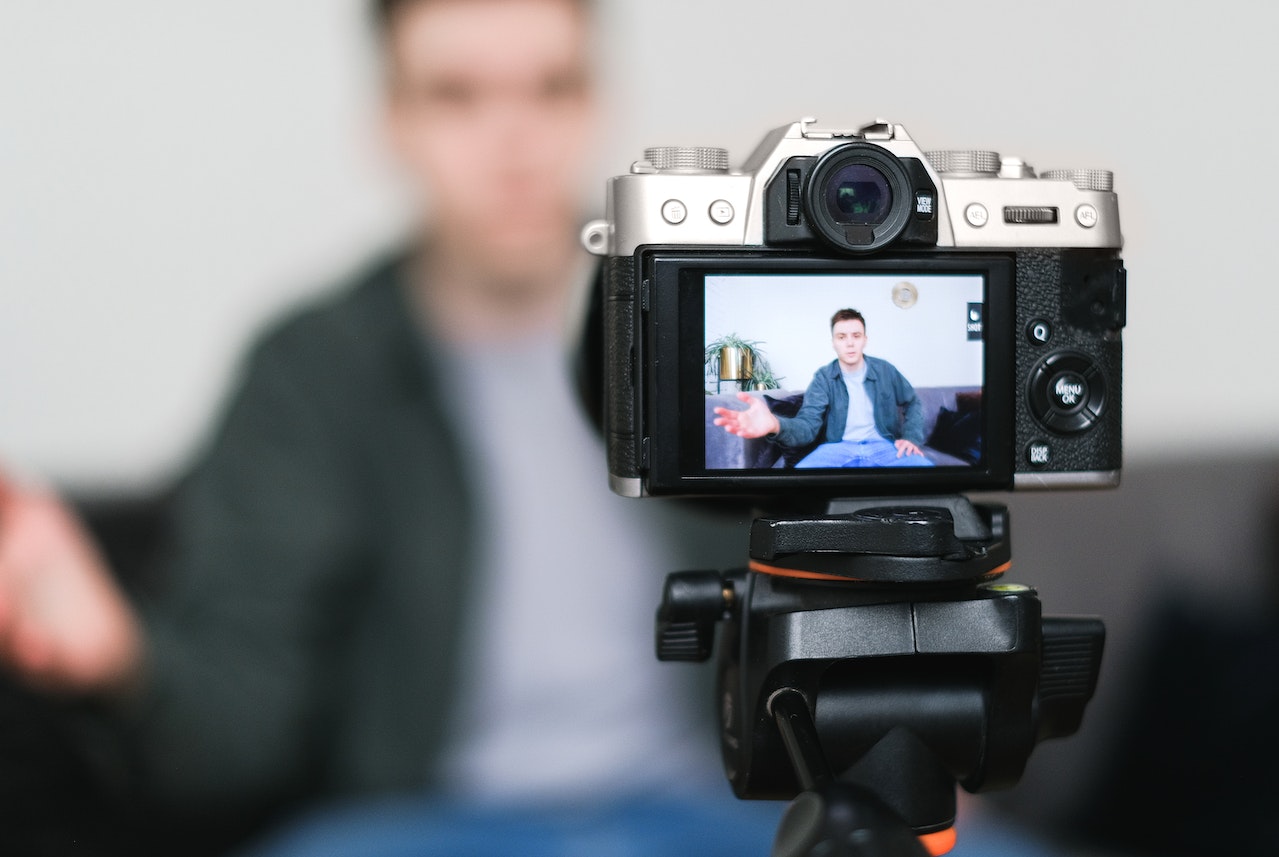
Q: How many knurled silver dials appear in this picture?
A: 3